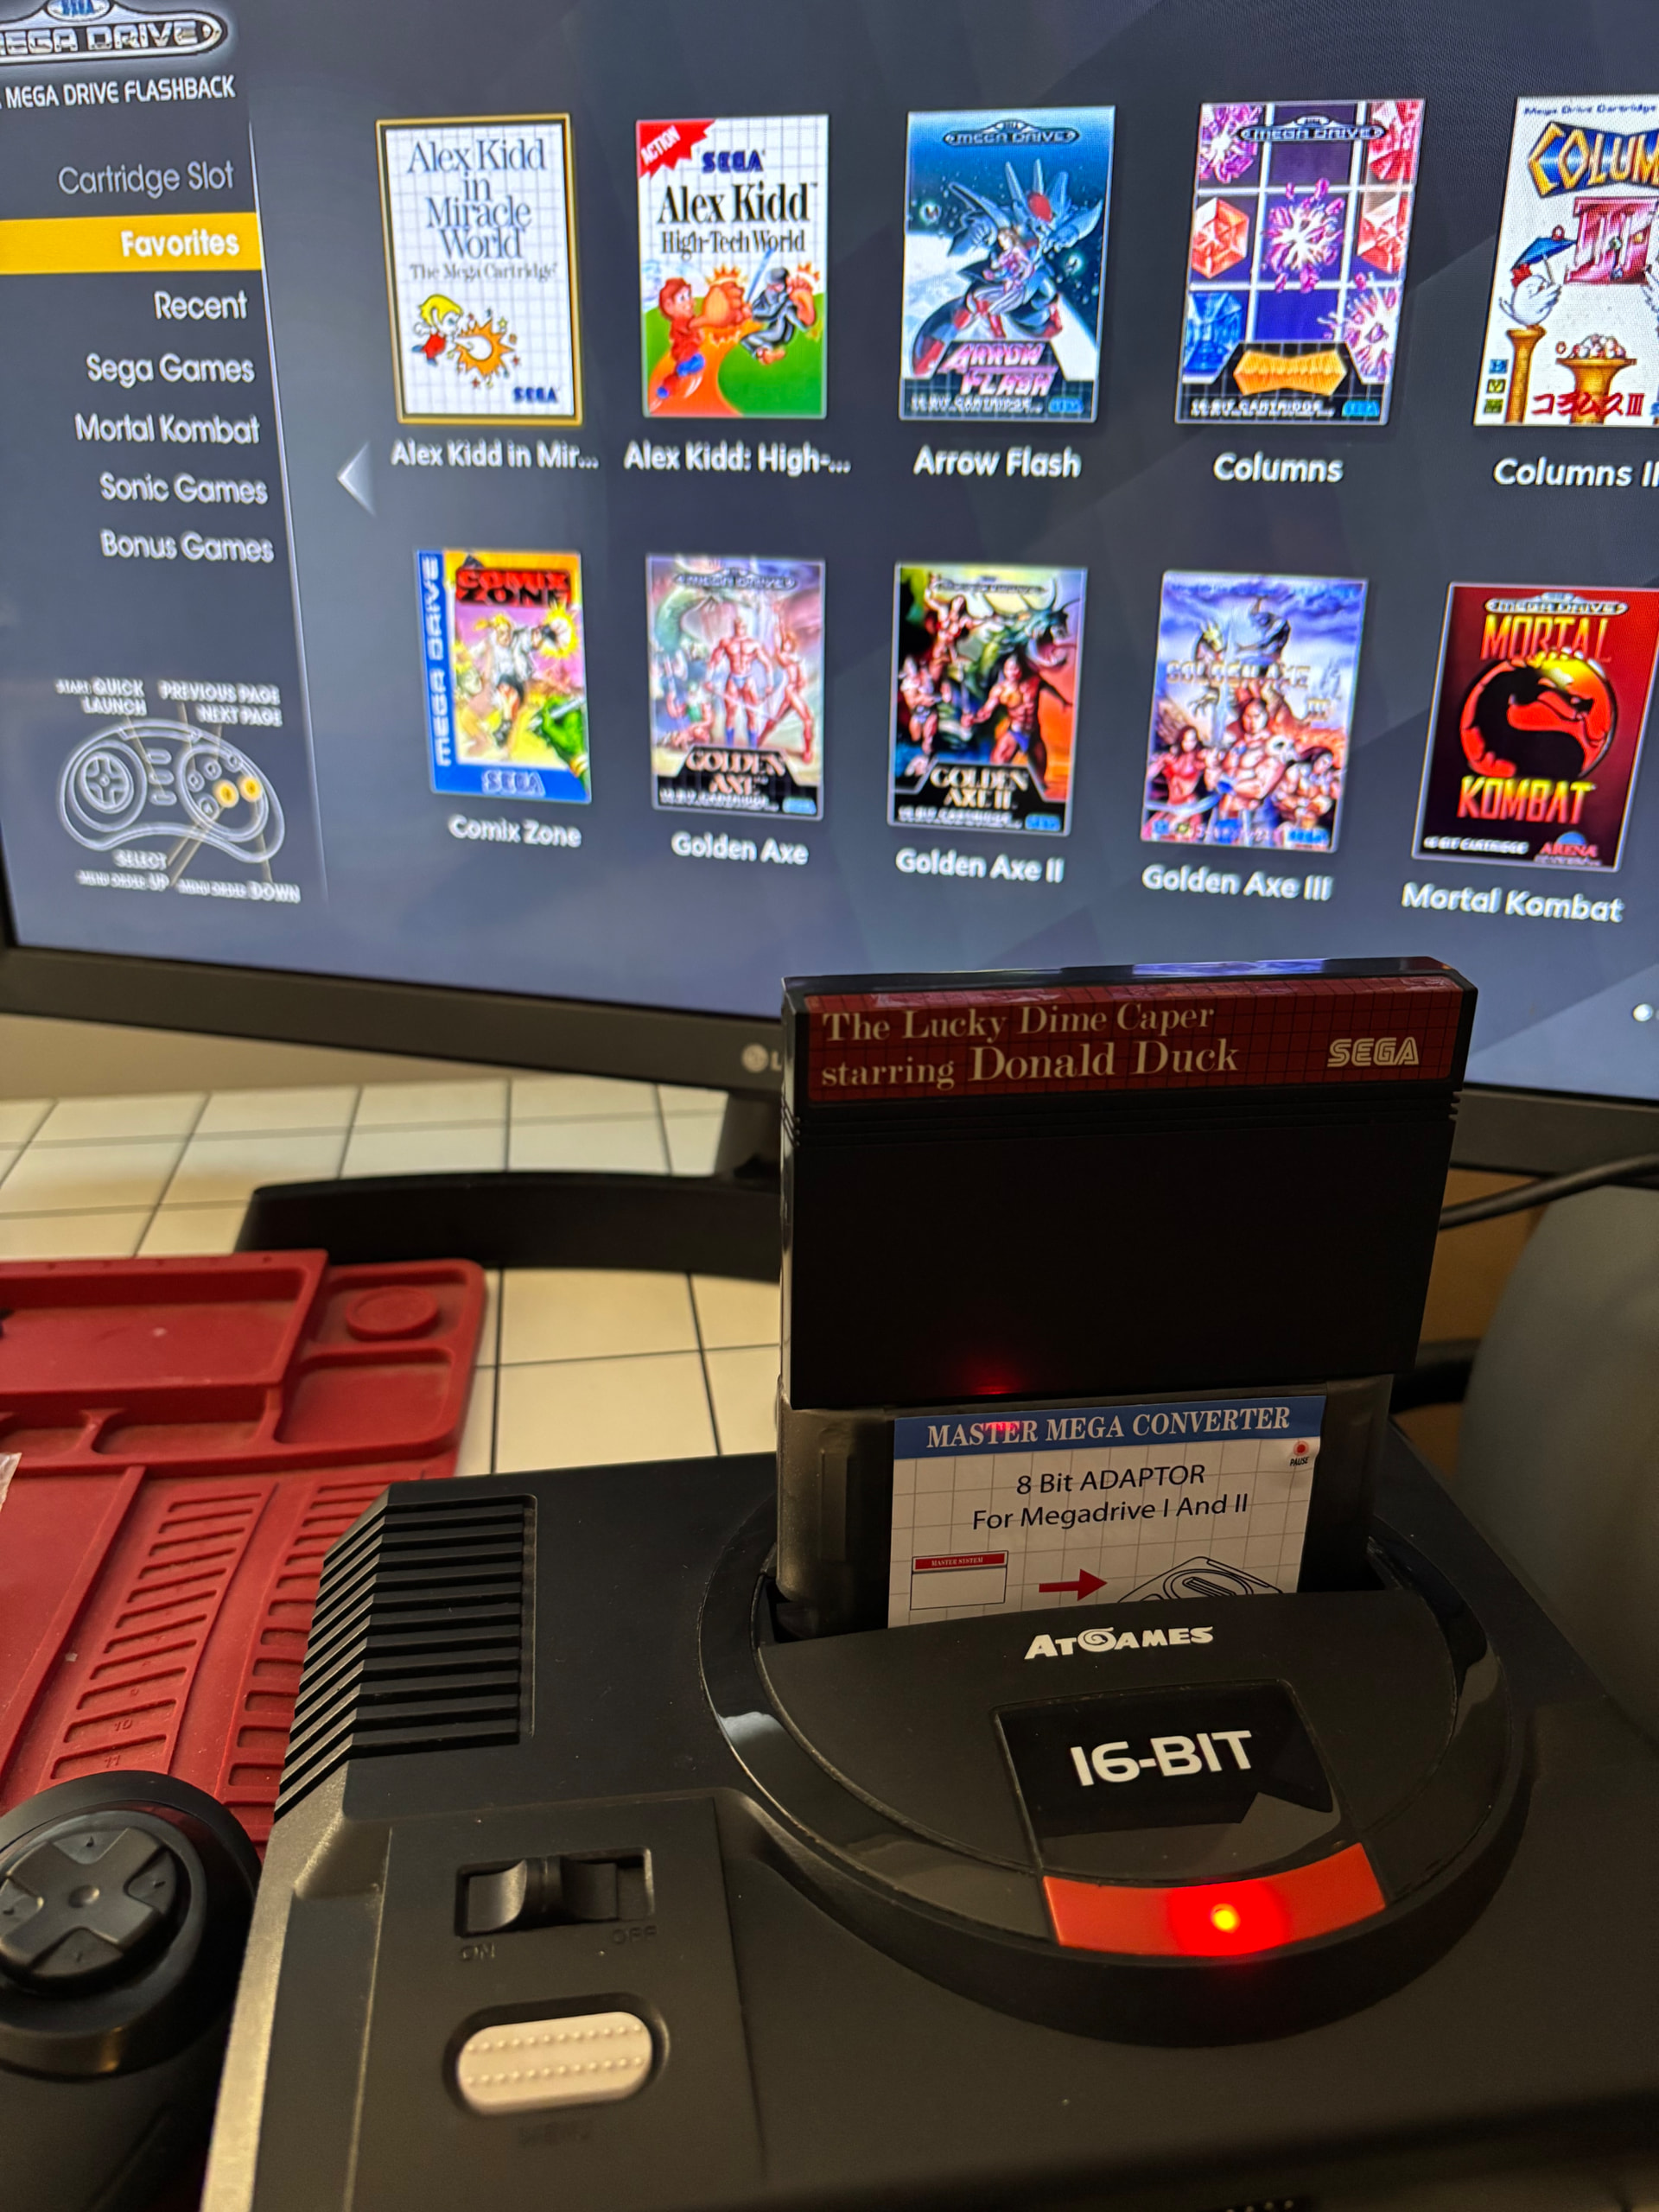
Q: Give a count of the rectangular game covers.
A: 10